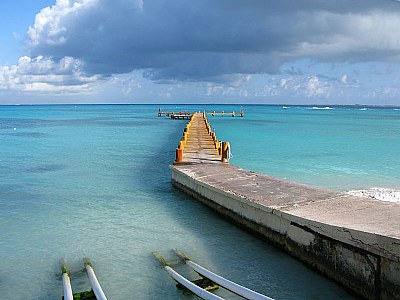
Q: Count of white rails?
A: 4